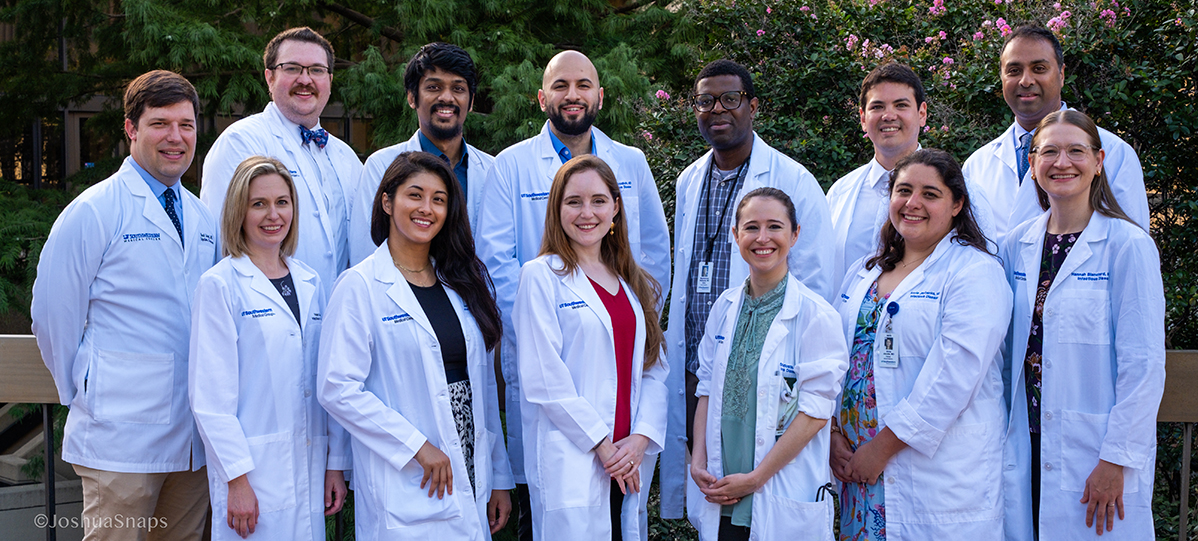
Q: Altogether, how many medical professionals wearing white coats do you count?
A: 13